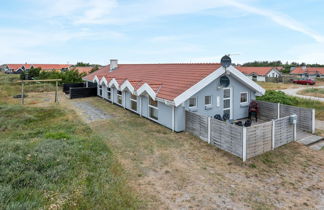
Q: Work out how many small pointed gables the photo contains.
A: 5